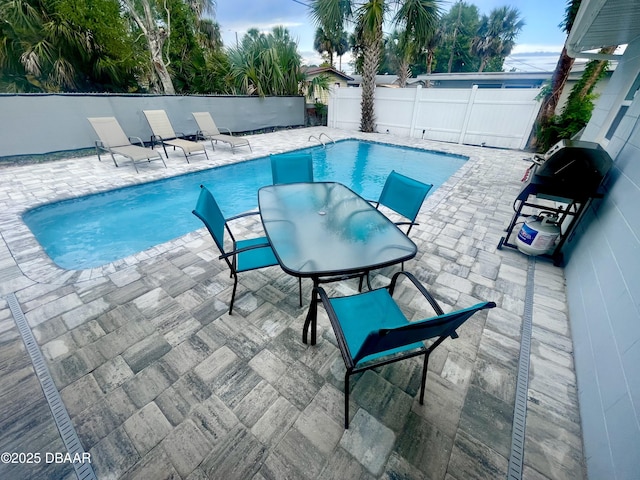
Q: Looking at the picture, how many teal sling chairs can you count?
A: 4